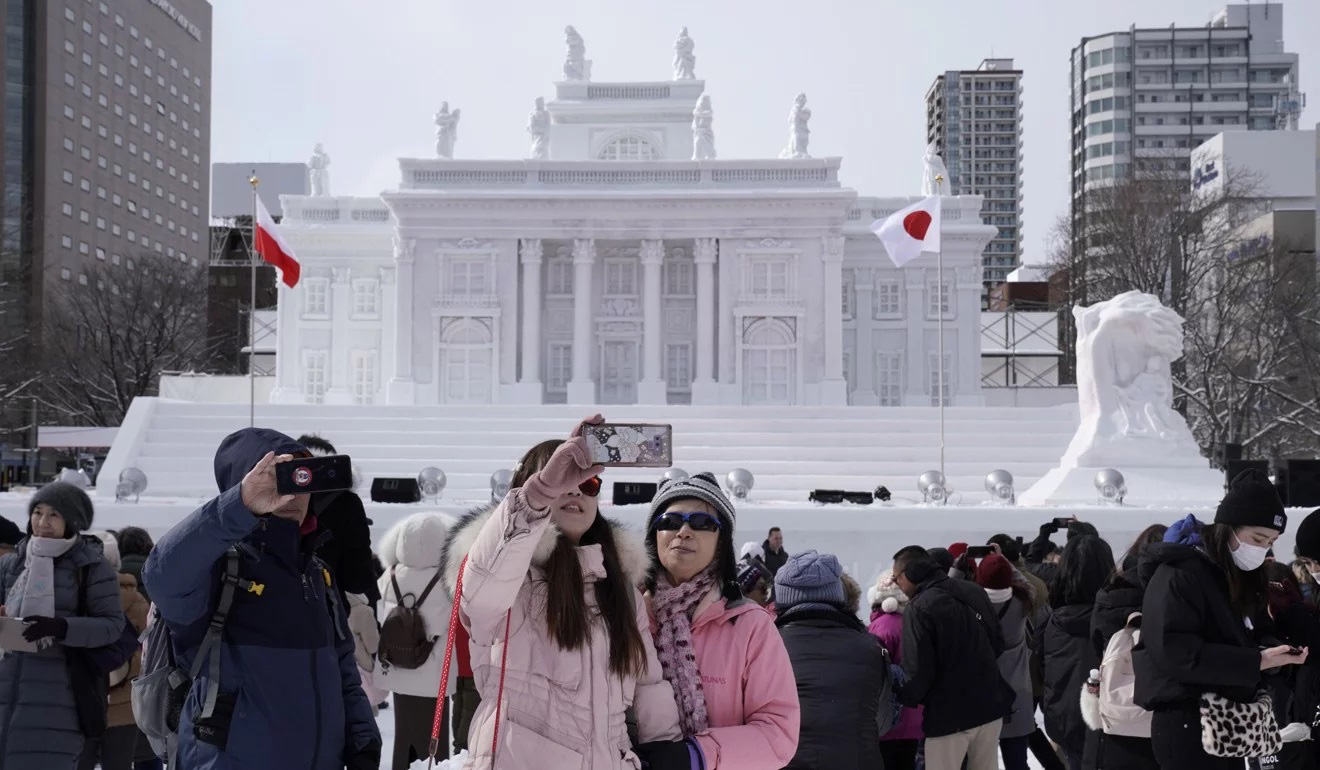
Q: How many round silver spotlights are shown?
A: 8